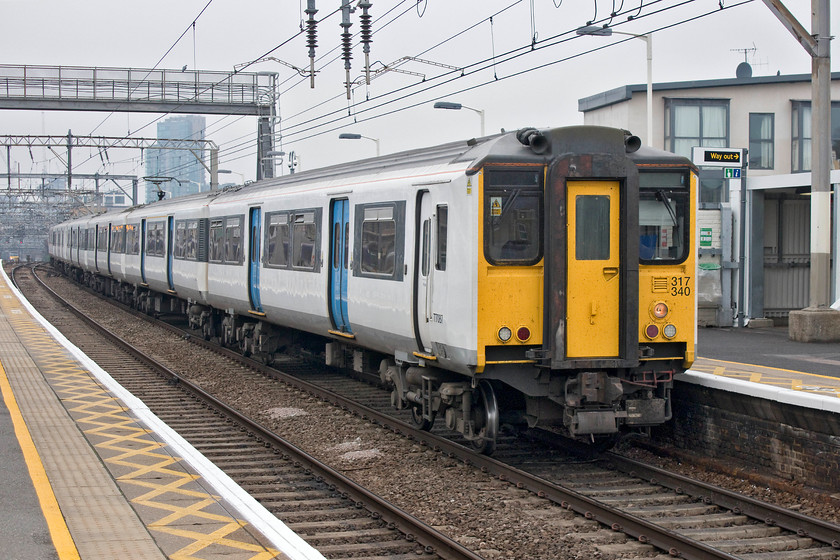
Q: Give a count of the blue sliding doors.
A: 4